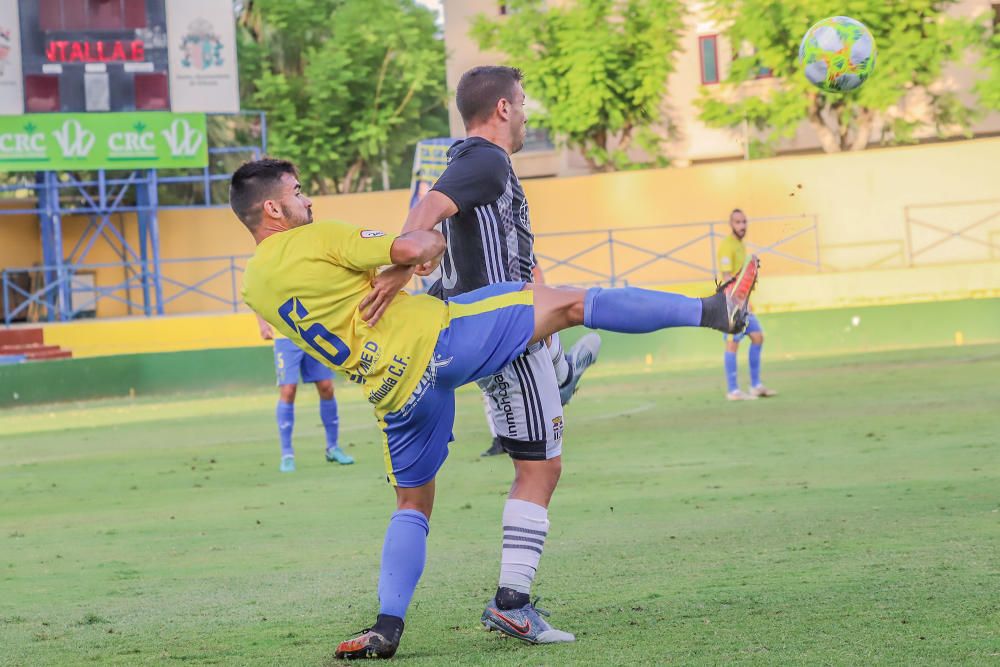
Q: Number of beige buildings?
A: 1